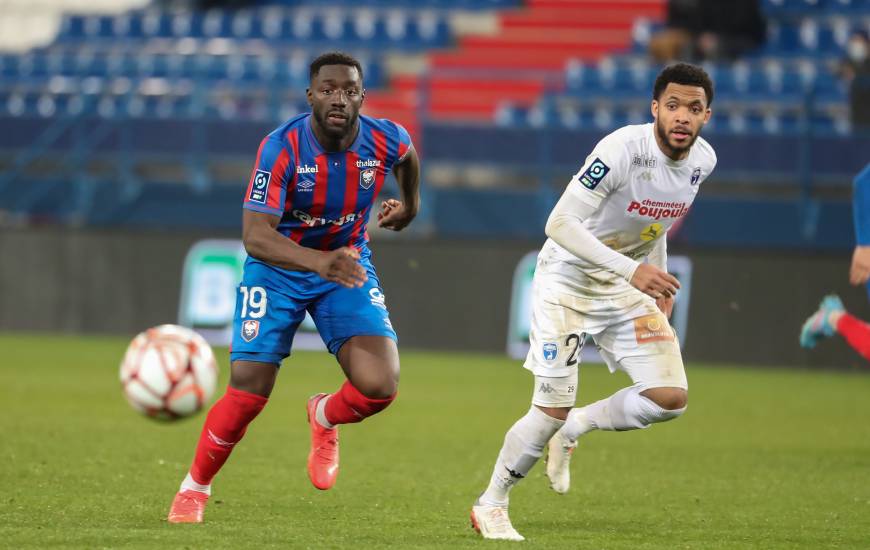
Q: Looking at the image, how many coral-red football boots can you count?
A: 2